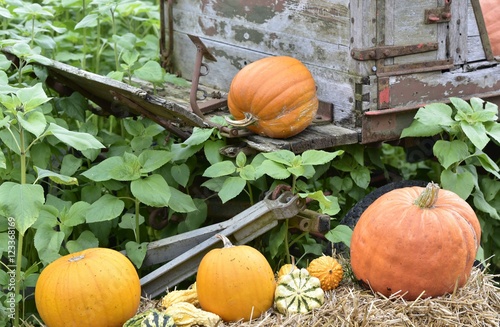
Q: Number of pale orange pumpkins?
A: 2